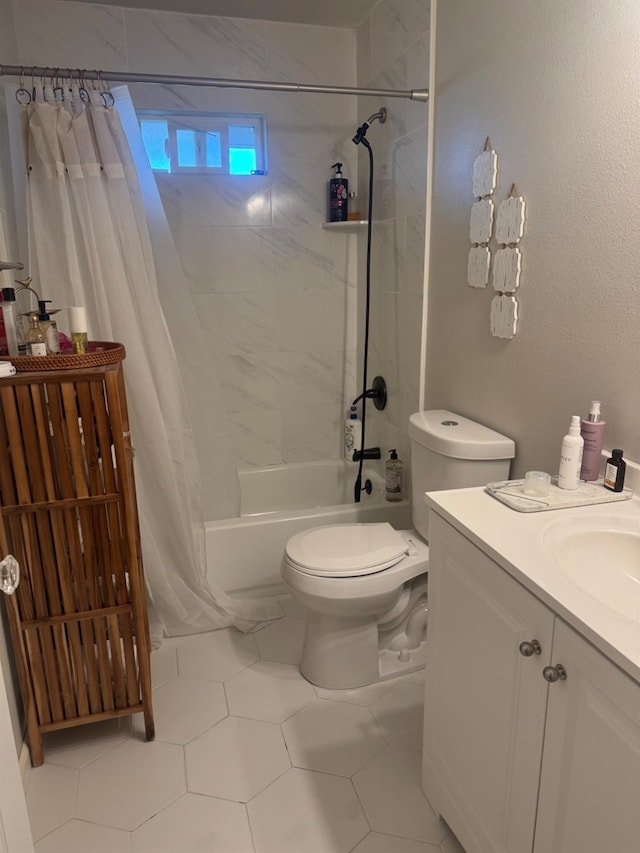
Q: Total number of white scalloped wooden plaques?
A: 6